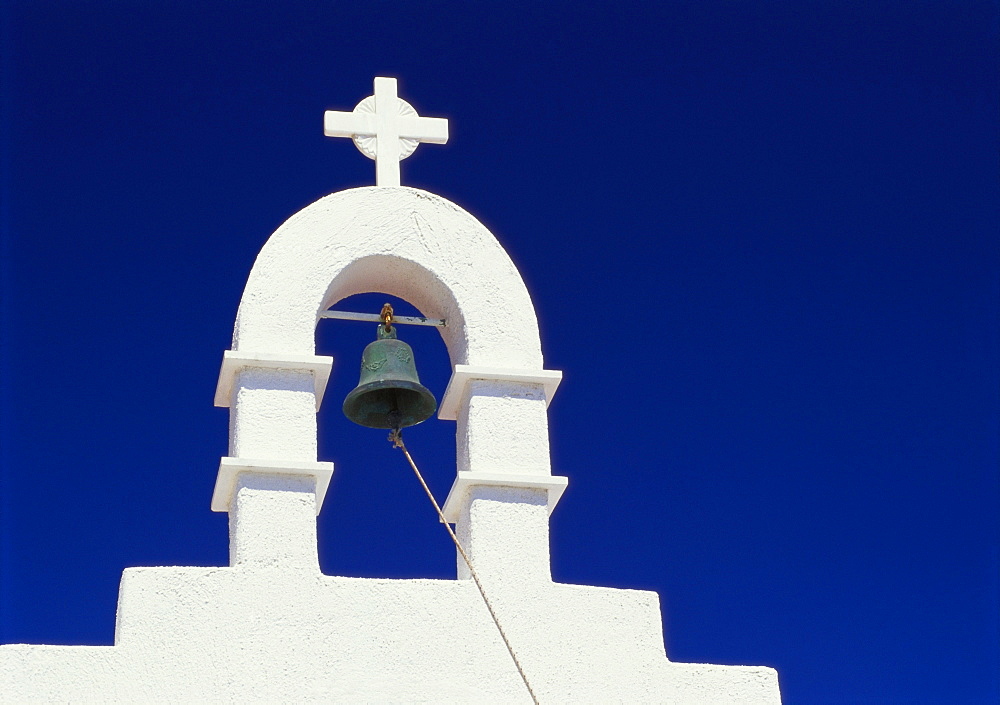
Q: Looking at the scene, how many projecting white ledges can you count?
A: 4